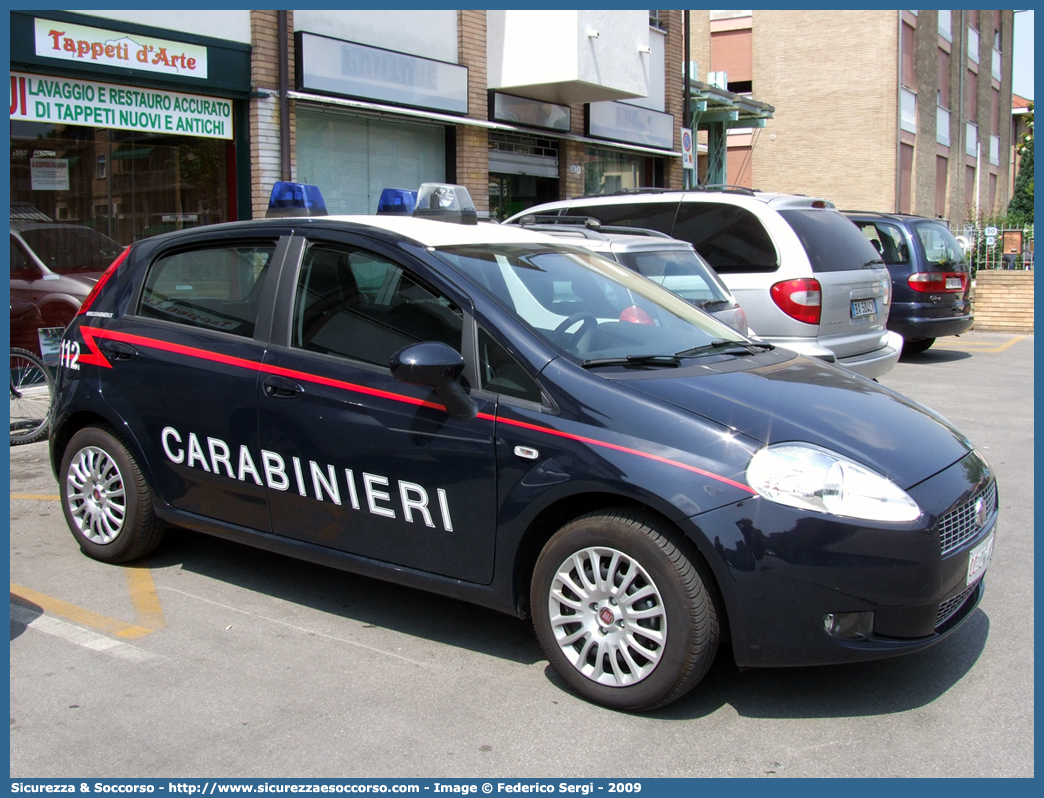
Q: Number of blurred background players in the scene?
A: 0